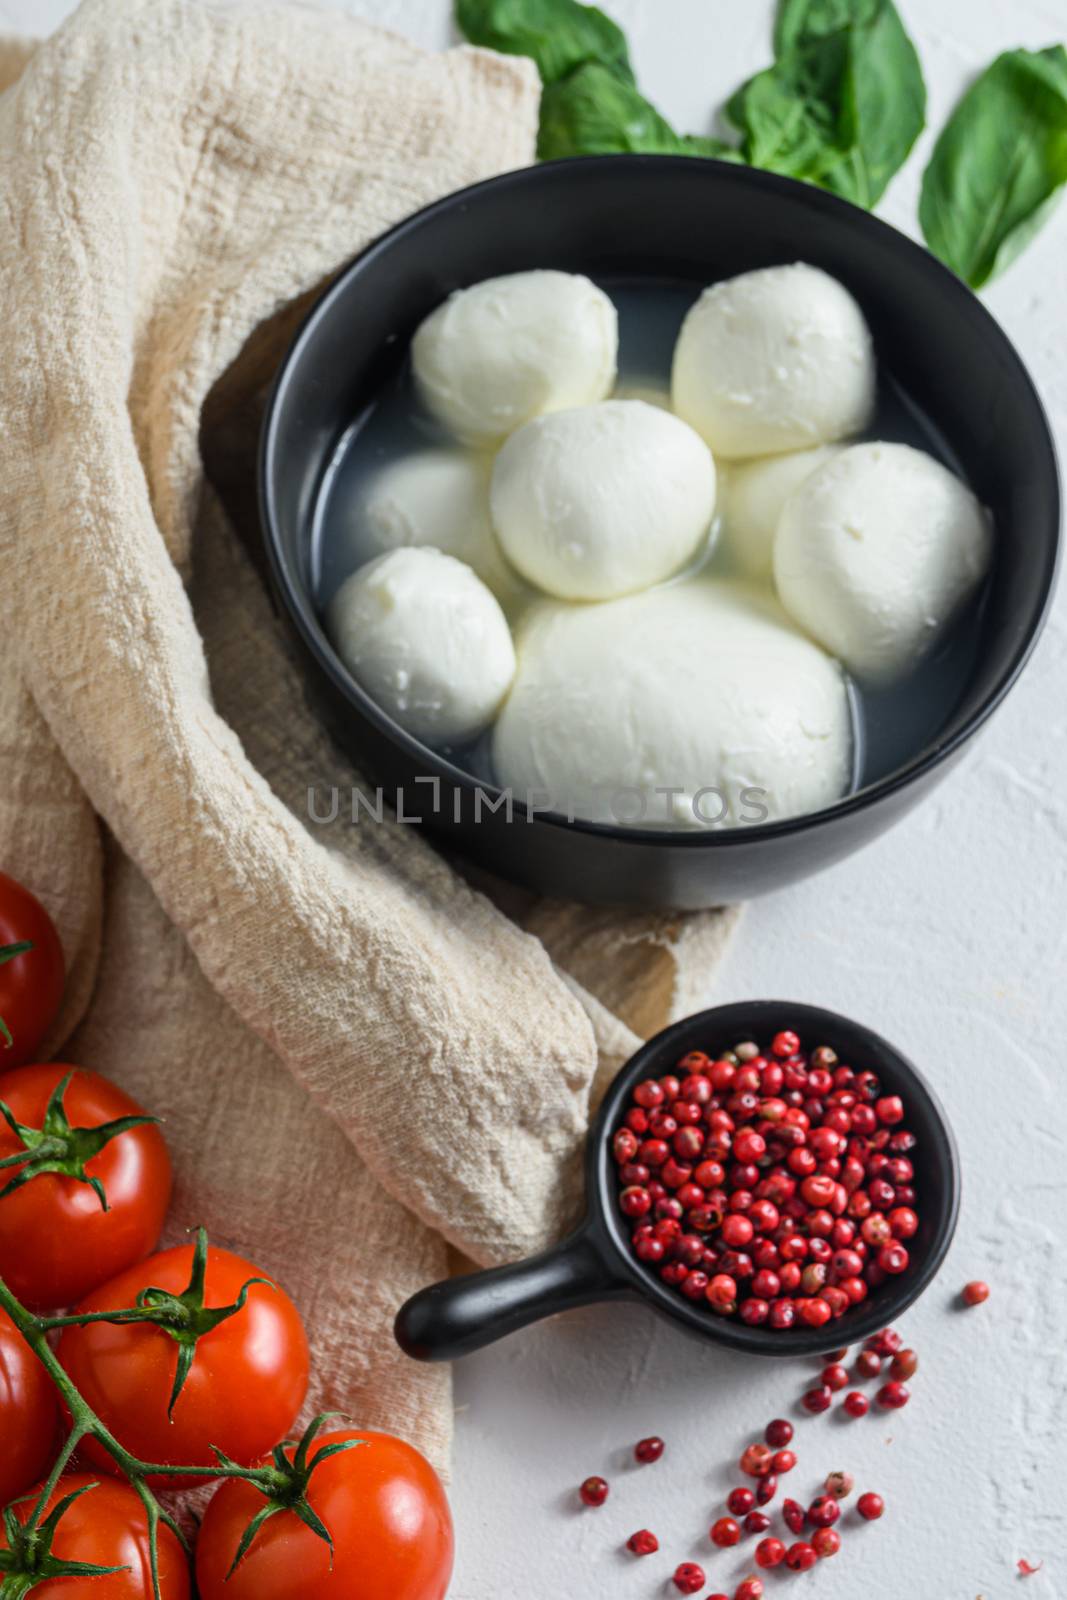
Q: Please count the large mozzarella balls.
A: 1